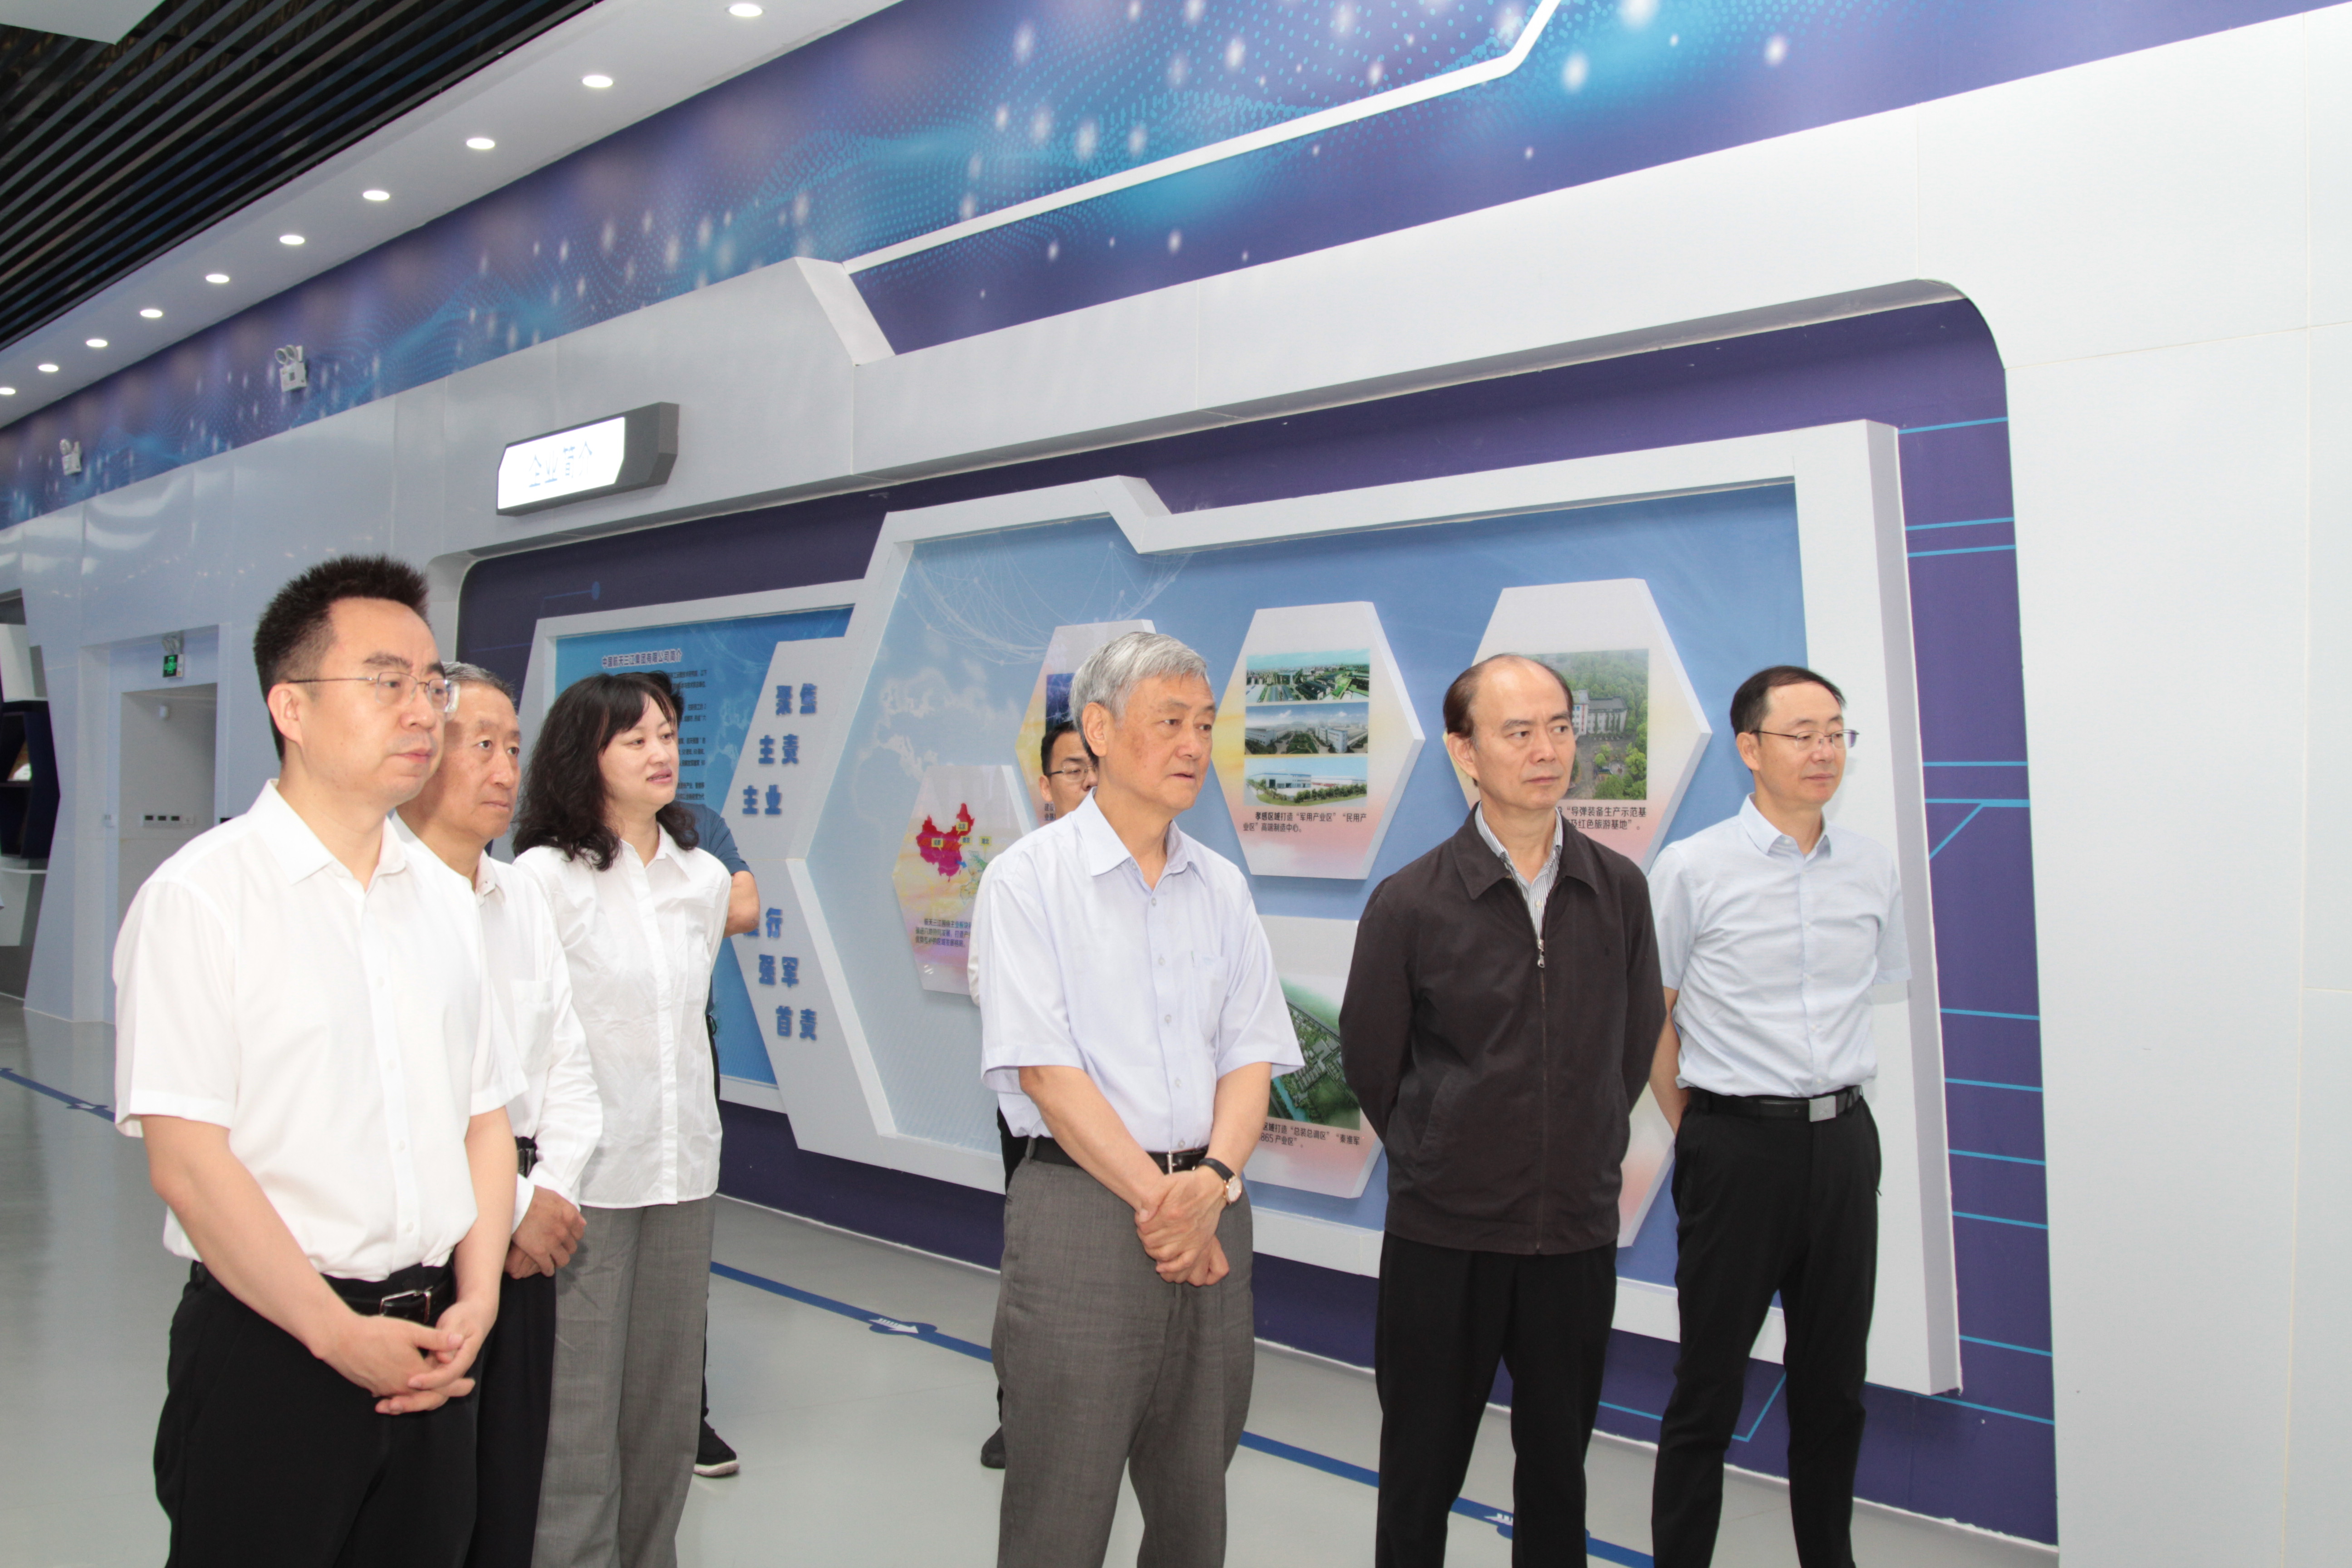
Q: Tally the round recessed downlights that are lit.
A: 10